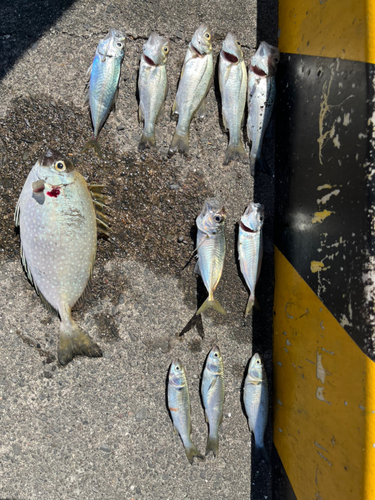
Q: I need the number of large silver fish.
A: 1